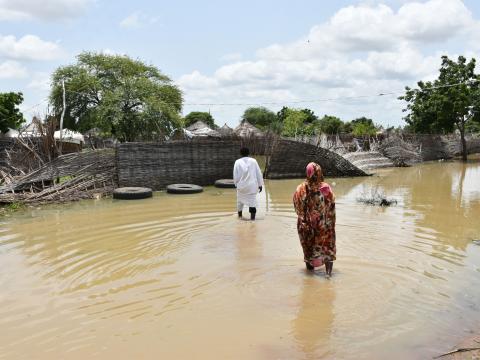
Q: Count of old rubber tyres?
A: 3